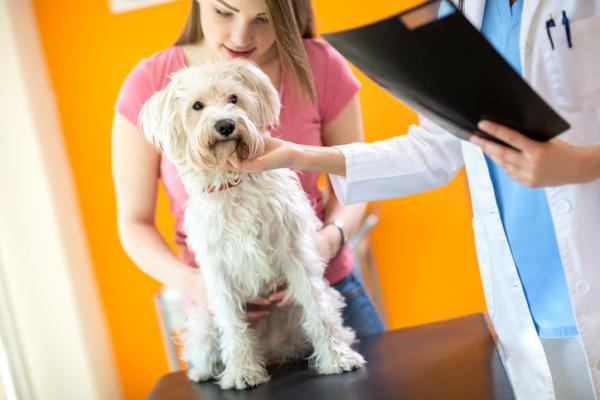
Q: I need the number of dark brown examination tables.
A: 1